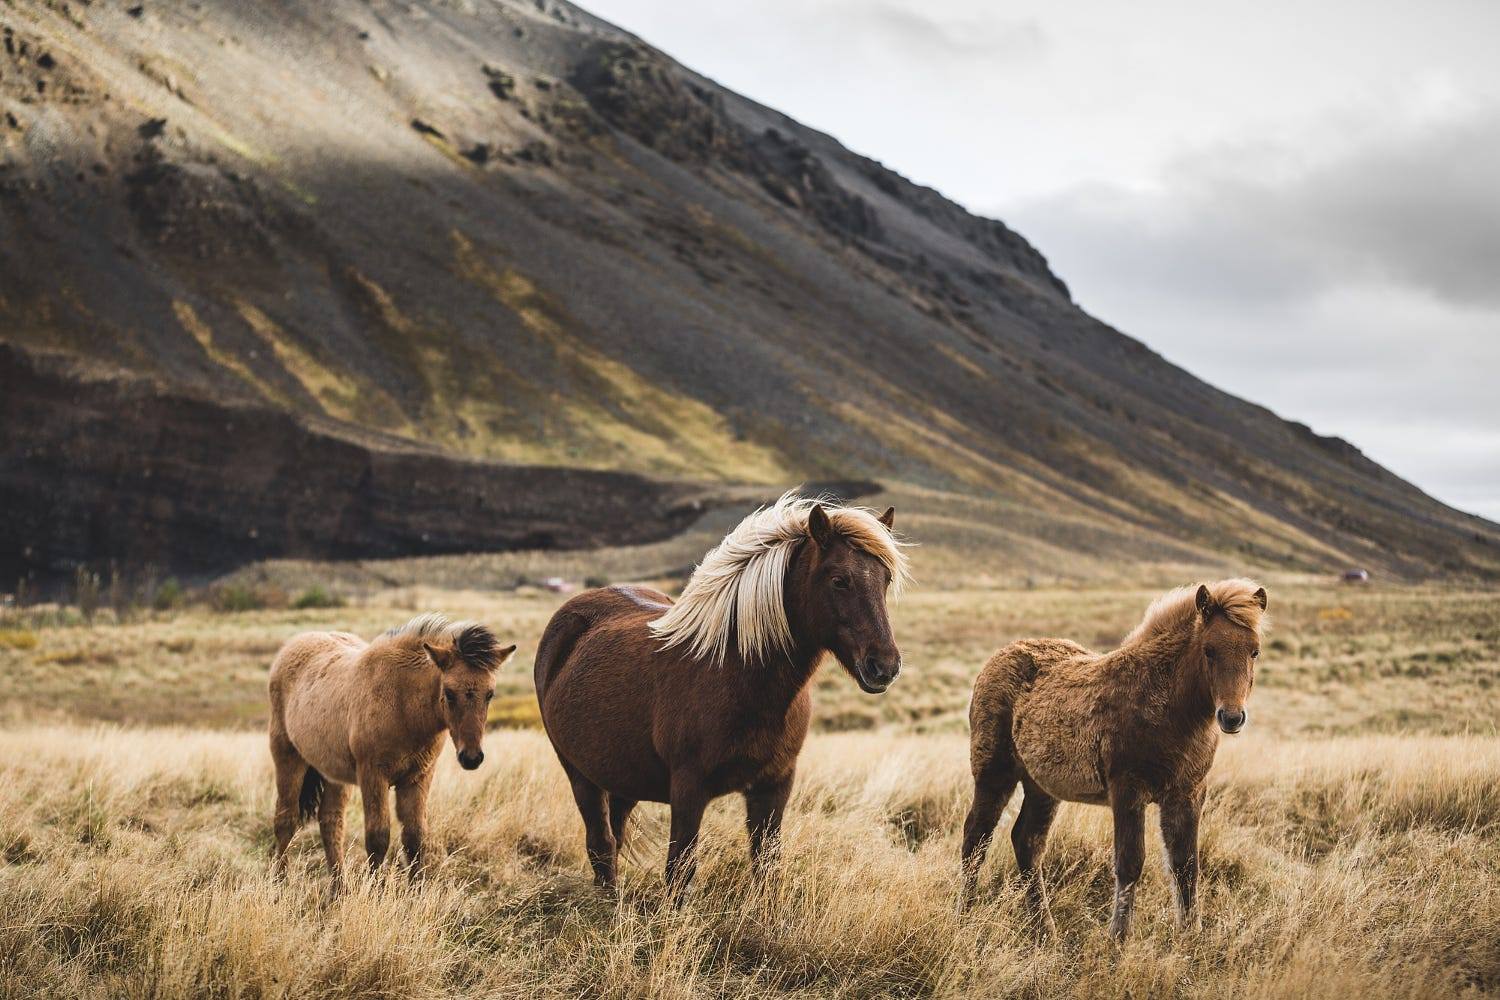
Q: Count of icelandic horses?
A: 3